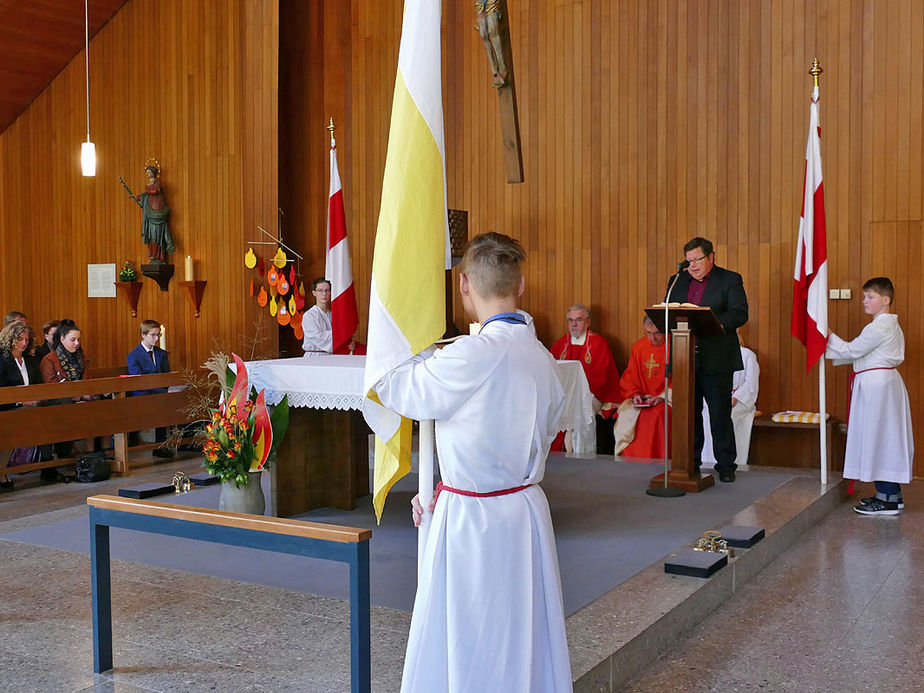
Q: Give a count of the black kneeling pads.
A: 4